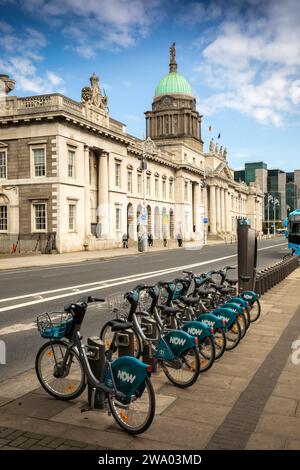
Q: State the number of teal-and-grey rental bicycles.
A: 8